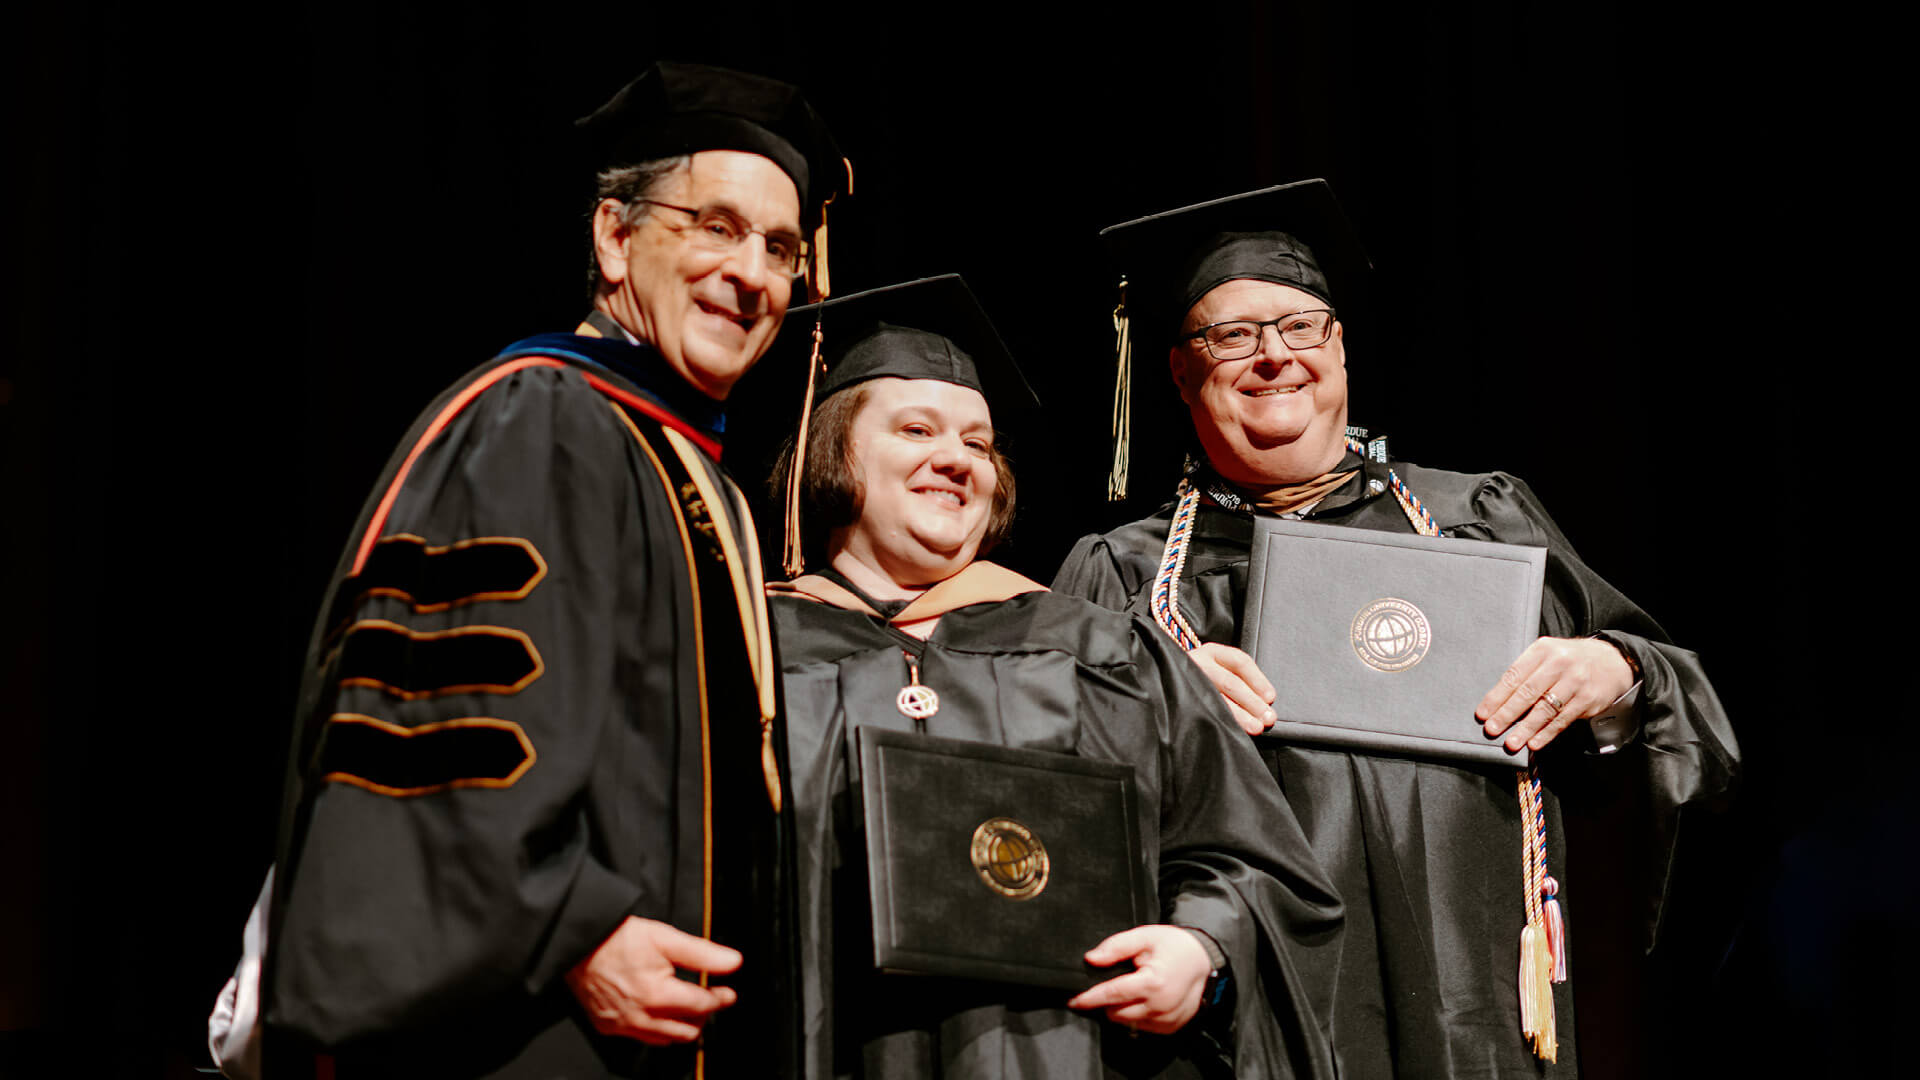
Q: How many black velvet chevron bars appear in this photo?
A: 3